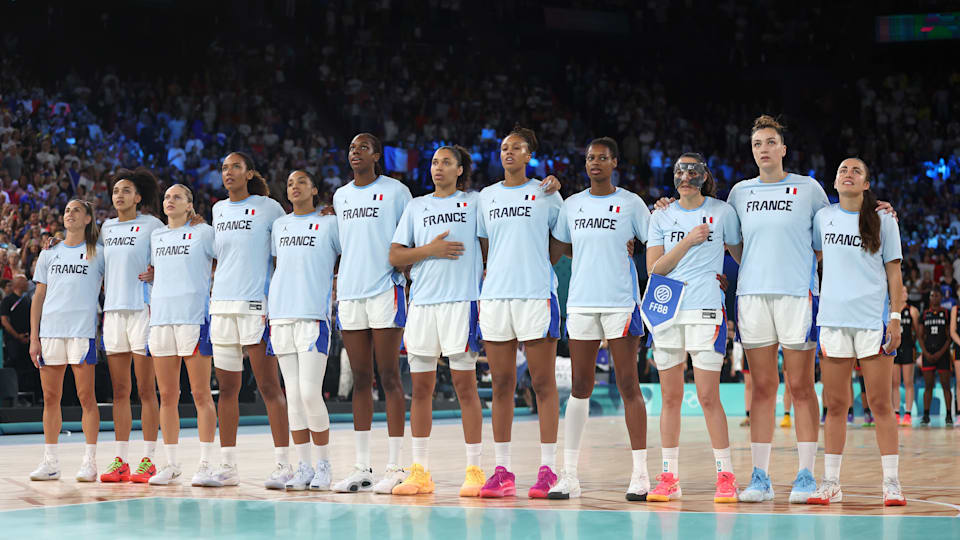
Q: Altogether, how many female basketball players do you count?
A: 12